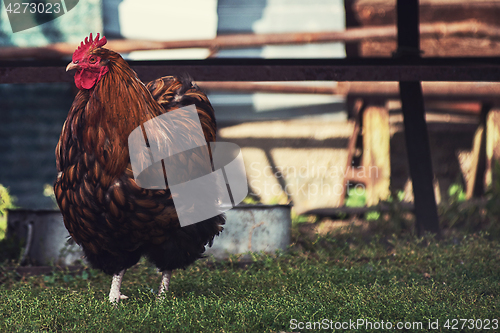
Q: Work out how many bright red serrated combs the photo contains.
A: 1